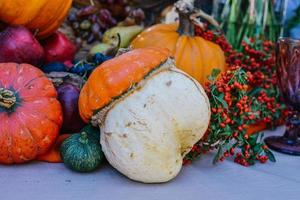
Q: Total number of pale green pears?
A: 2